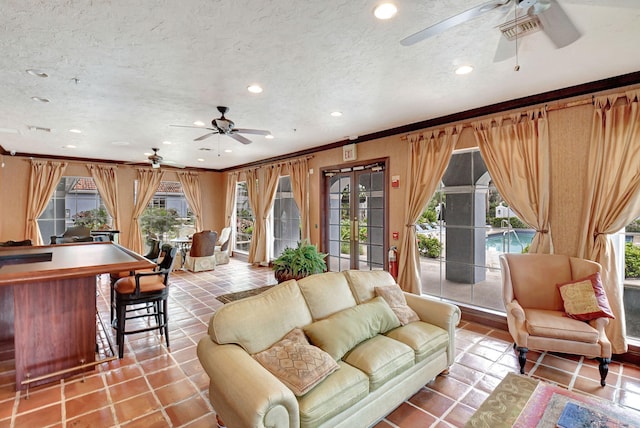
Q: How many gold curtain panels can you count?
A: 11